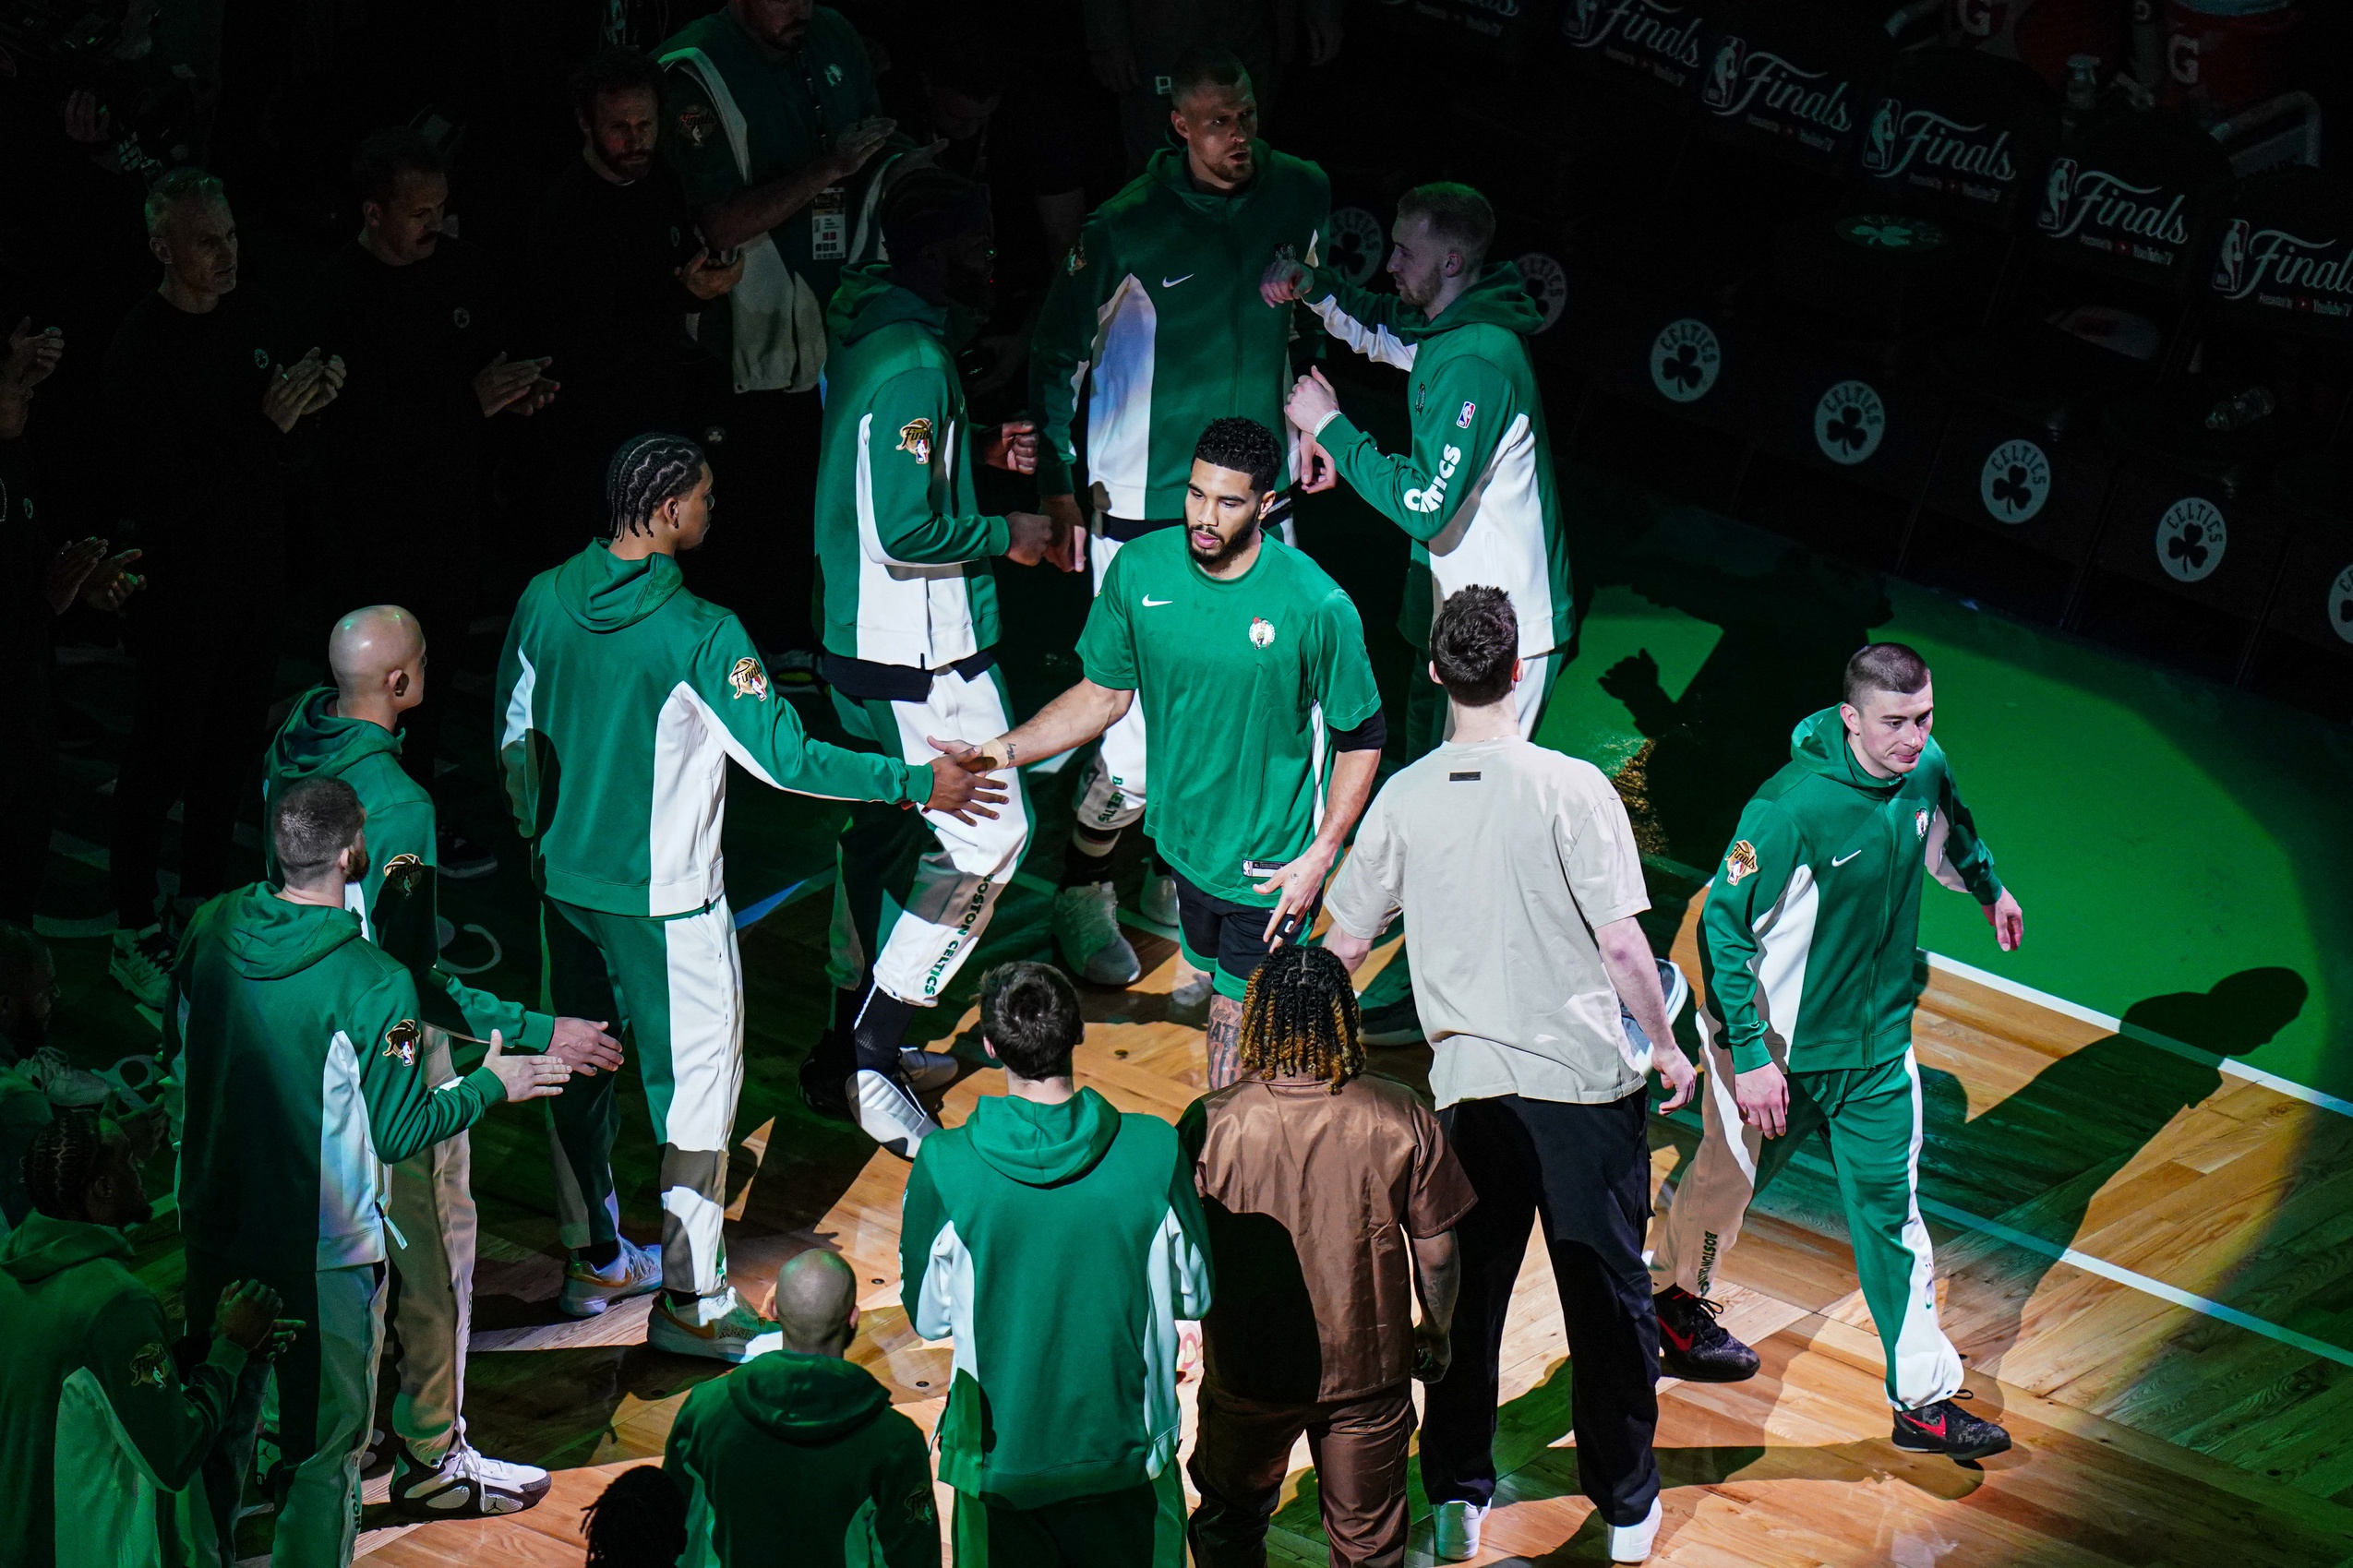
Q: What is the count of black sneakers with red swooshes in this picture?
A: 2